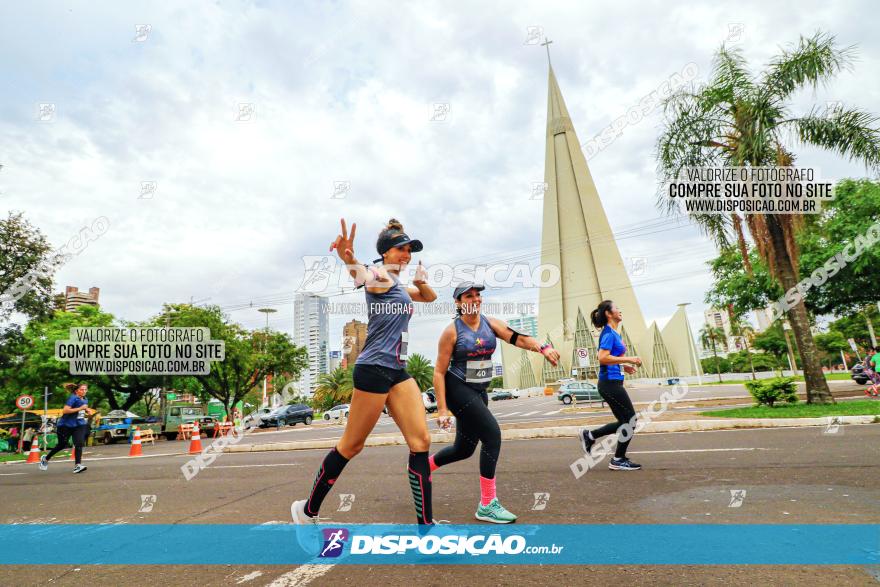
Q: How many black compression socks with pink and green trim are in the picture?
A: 2